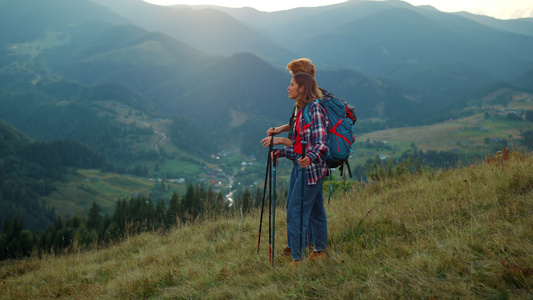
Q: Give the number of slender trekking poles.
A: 4